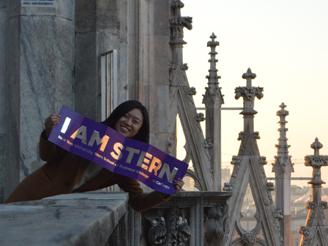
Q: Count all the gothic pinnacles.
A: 5